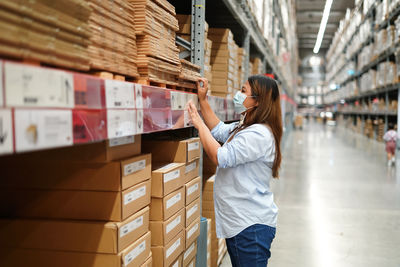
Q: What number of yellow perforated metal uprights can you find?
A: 0